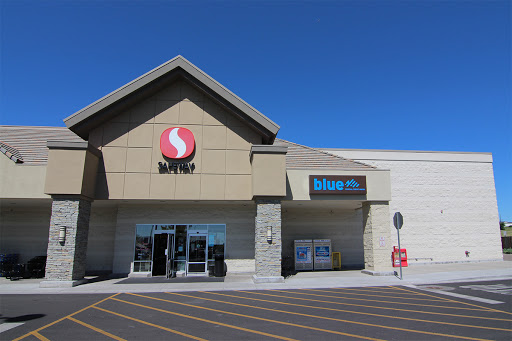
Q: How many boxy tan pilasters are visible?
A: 2